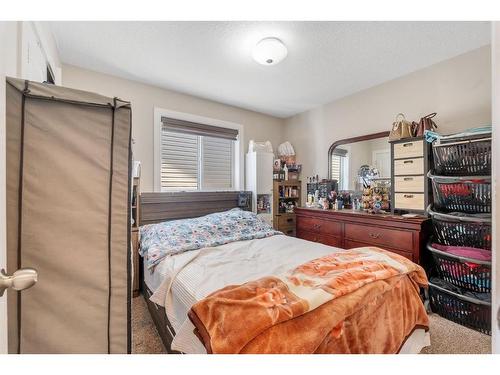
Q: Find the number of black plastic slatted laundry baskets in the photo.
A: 5